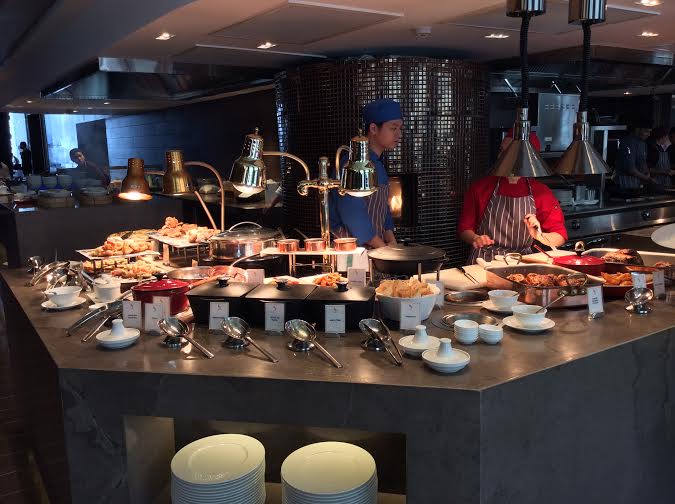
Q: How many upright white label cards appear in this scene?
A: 13